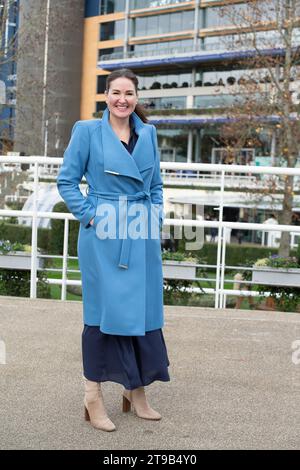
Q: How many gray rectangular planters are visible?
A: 3